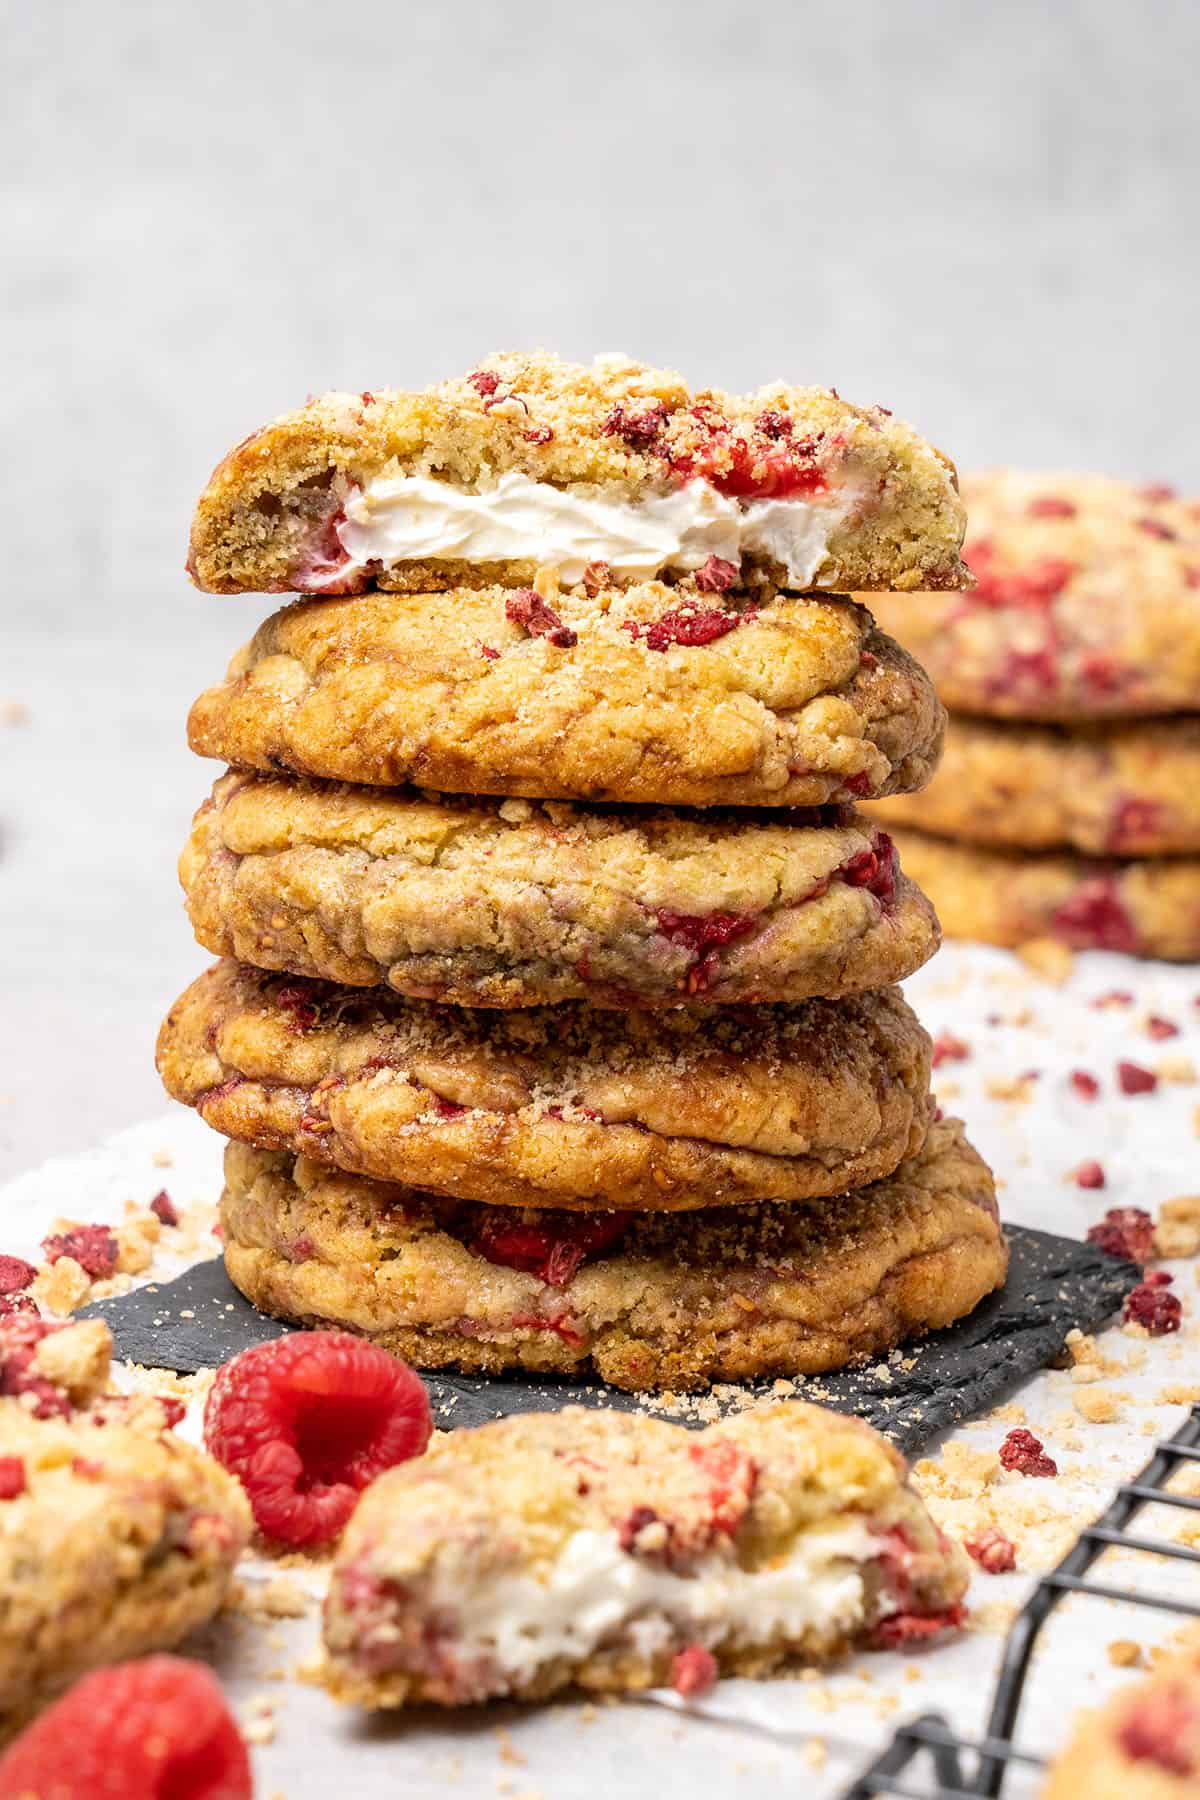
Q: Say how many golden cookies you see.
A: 11